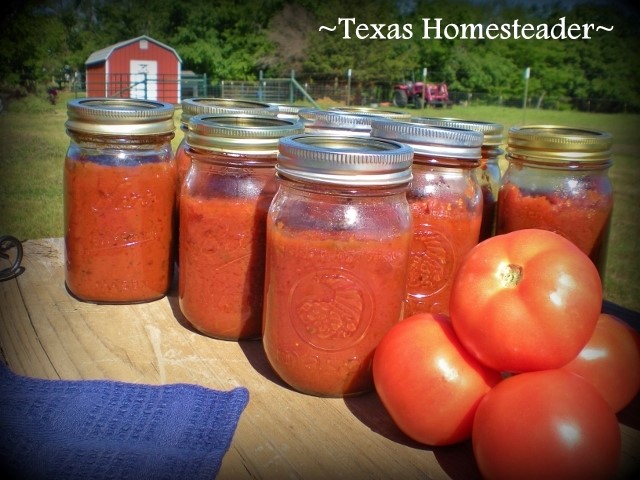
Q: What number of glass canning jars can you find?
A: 10